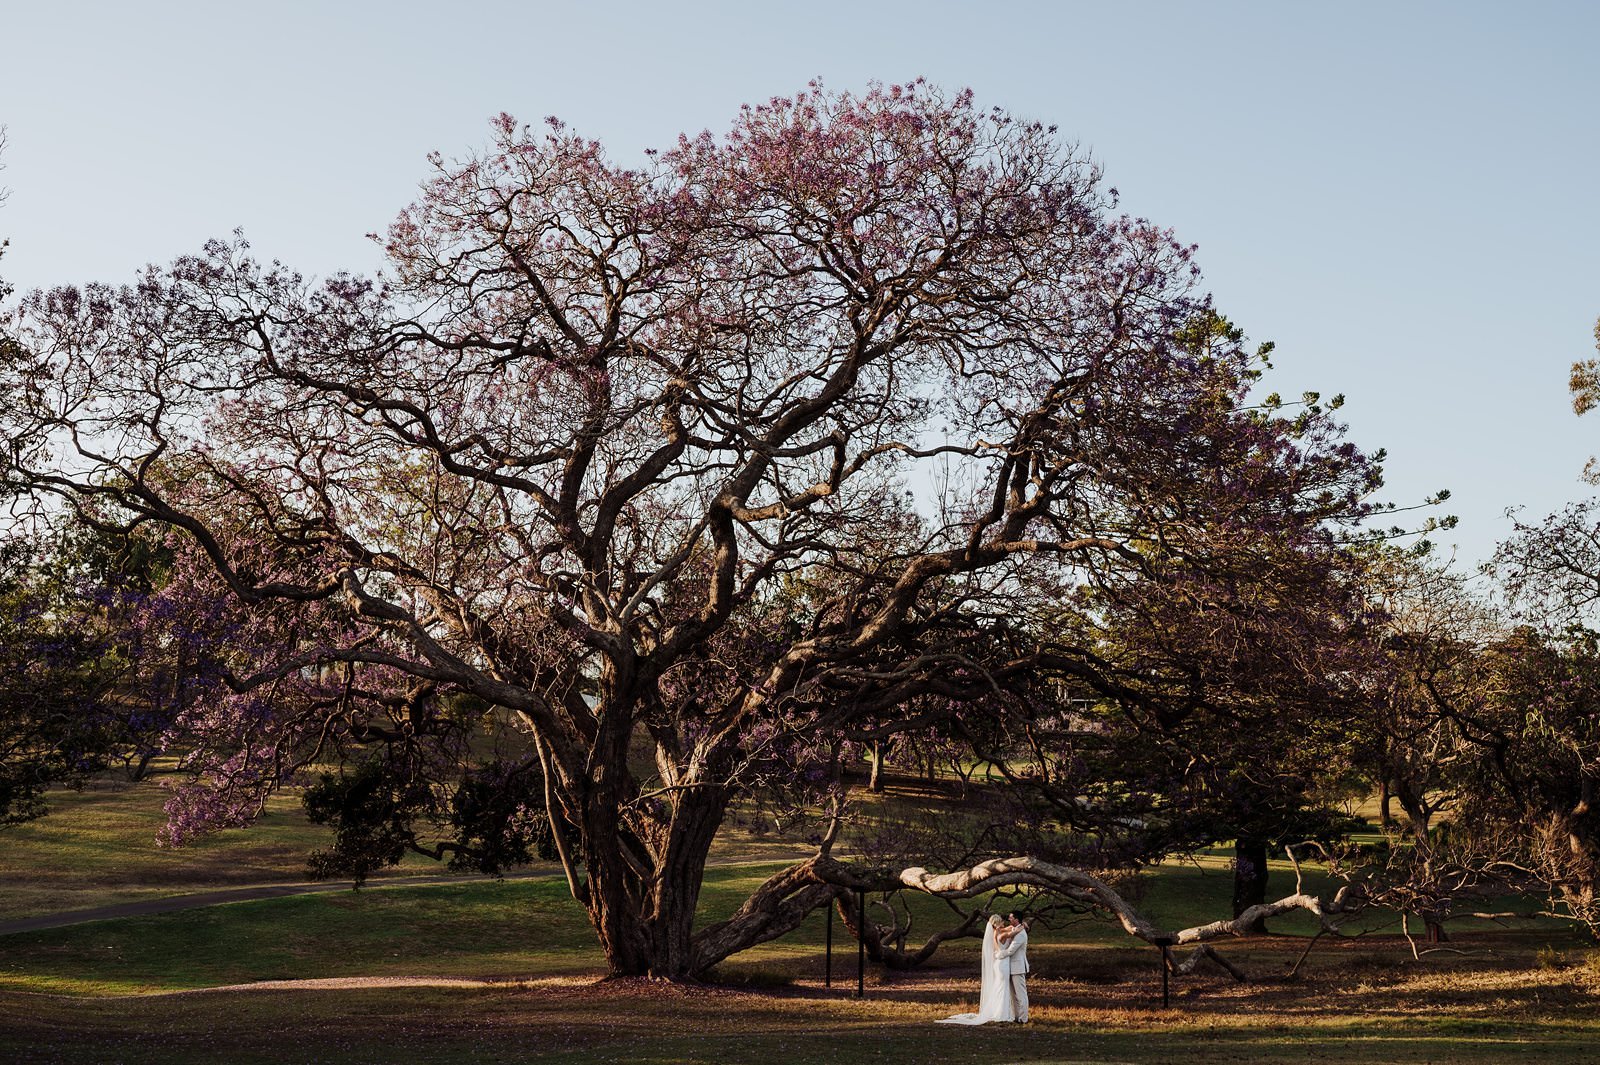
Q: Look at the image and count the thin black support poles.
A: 3